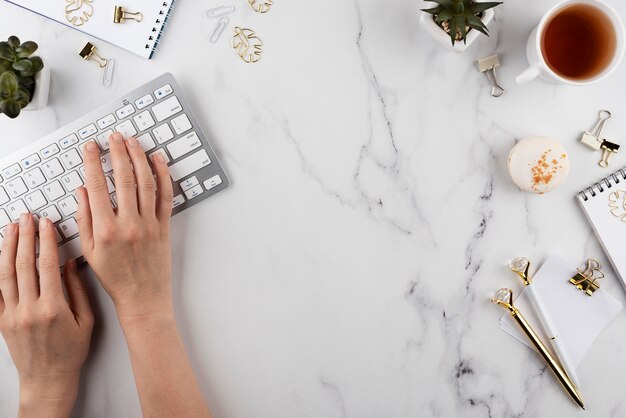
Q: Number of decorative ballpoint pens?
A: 2